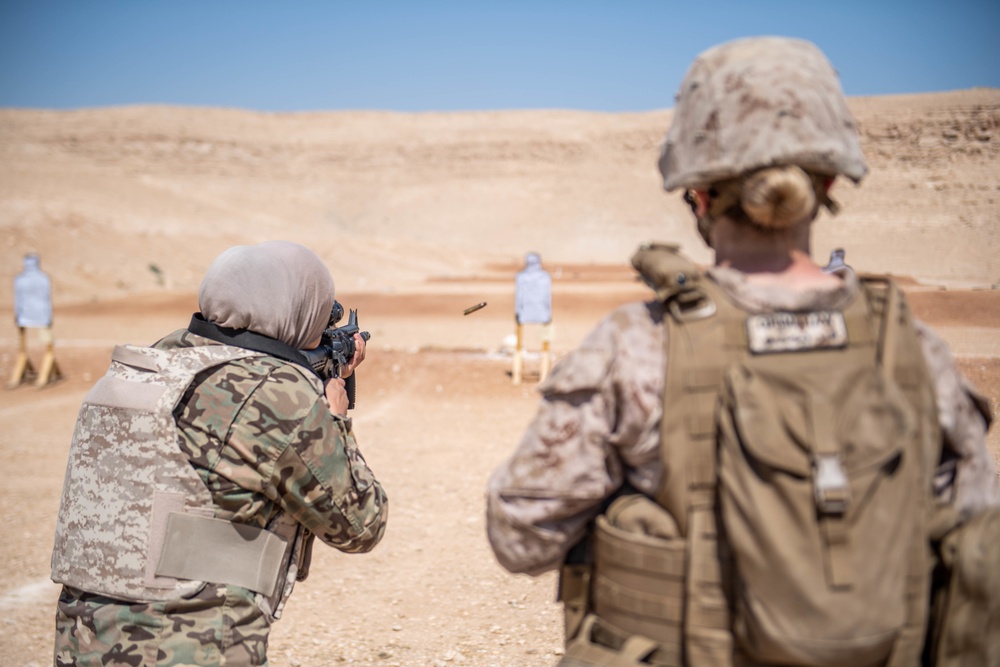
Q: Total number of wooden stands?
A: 2